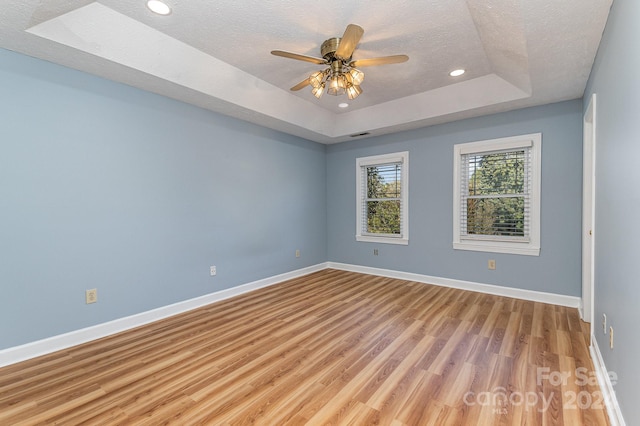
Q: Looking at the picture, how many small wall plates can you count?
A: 7